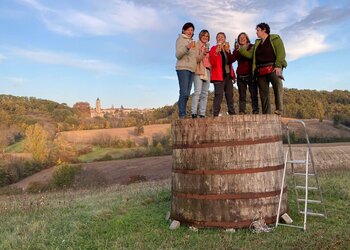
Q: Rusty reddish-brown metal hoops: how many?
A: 4